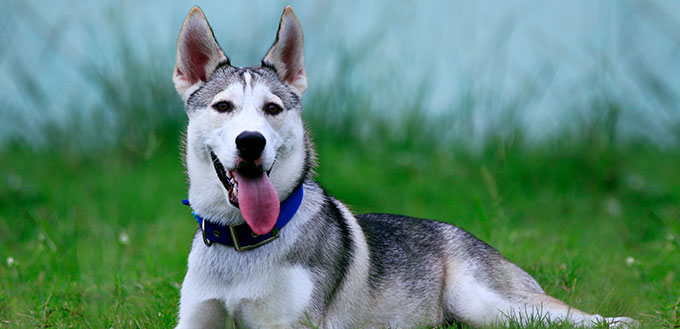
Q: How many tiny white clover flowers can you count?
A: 3